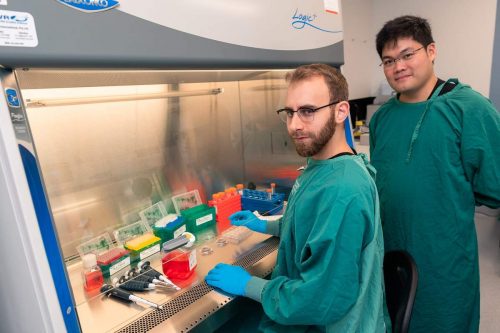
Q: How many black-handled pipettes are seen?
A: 4